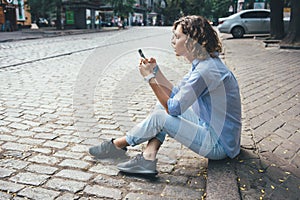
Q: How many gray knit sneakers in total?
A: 2